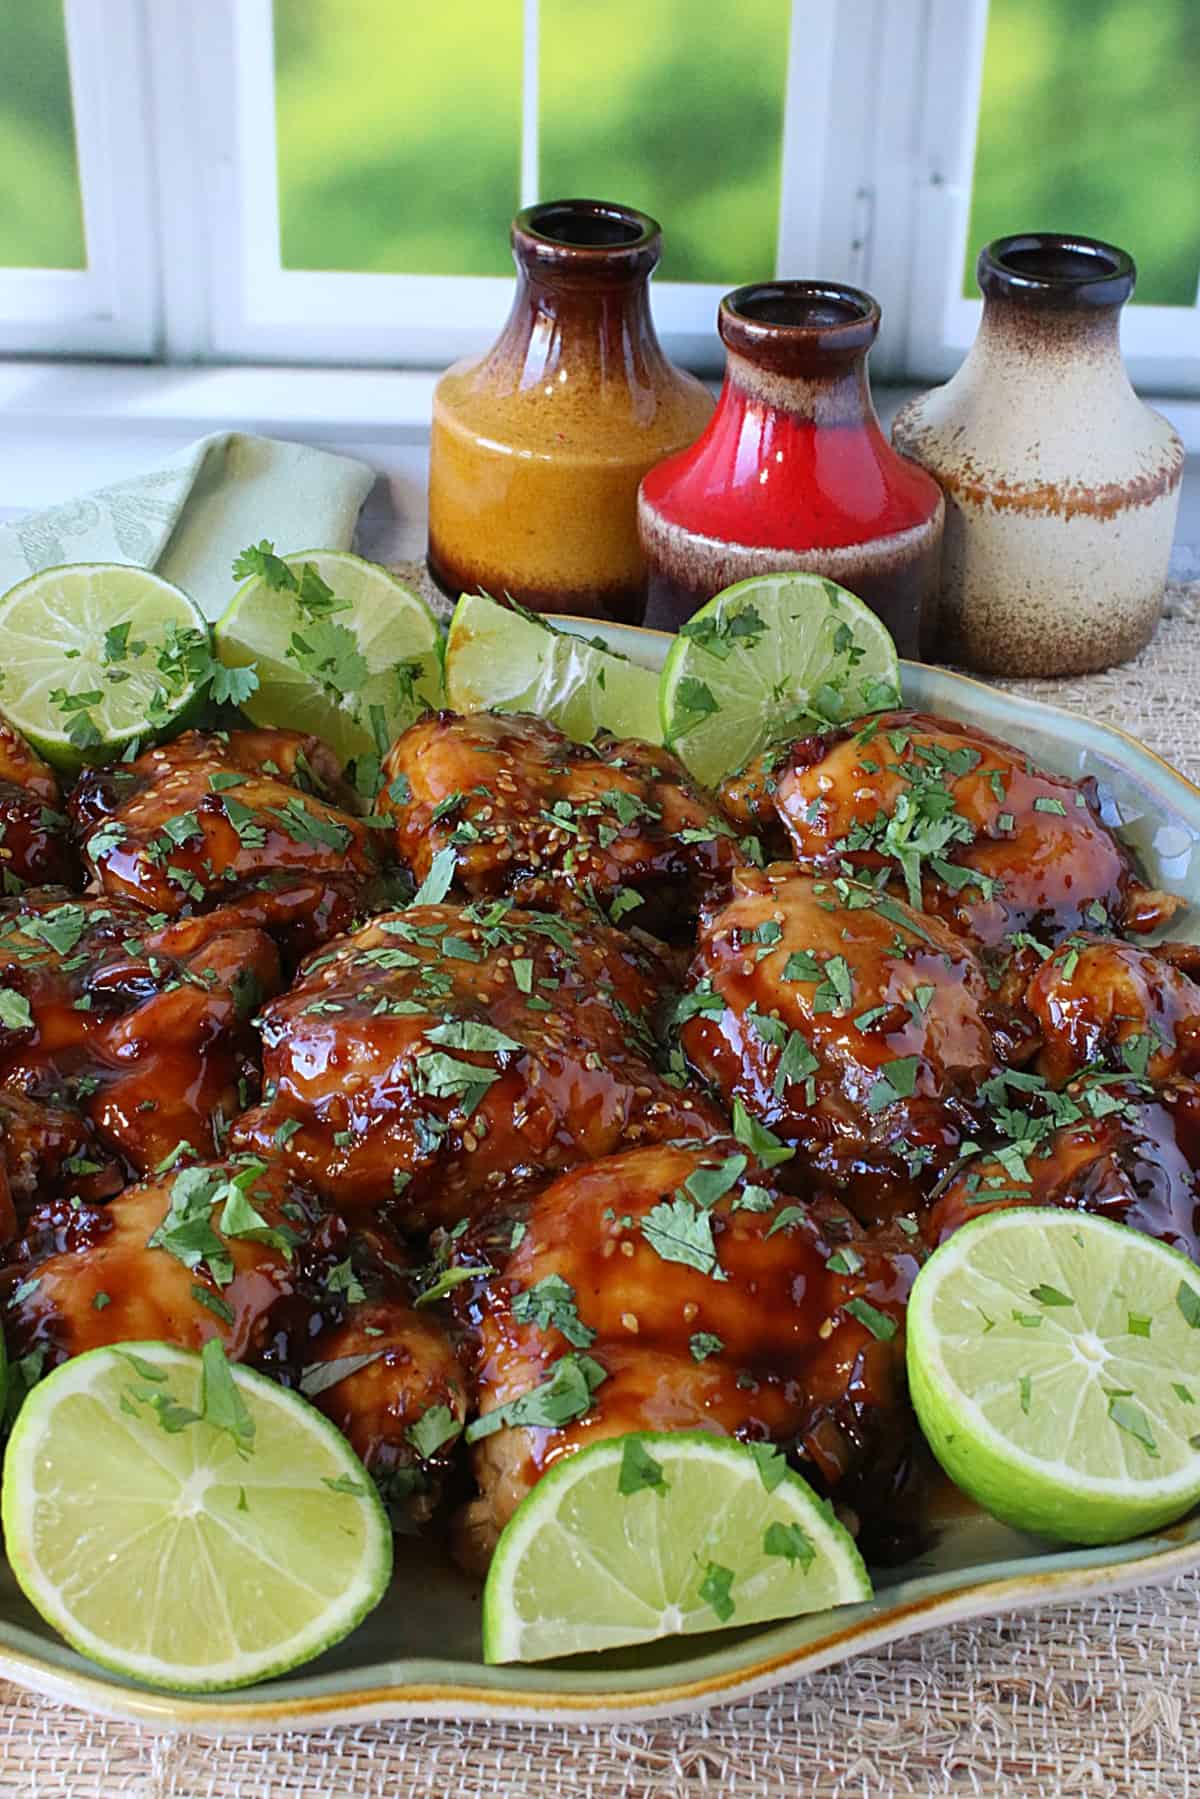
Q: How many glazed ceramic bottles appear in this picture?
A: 3